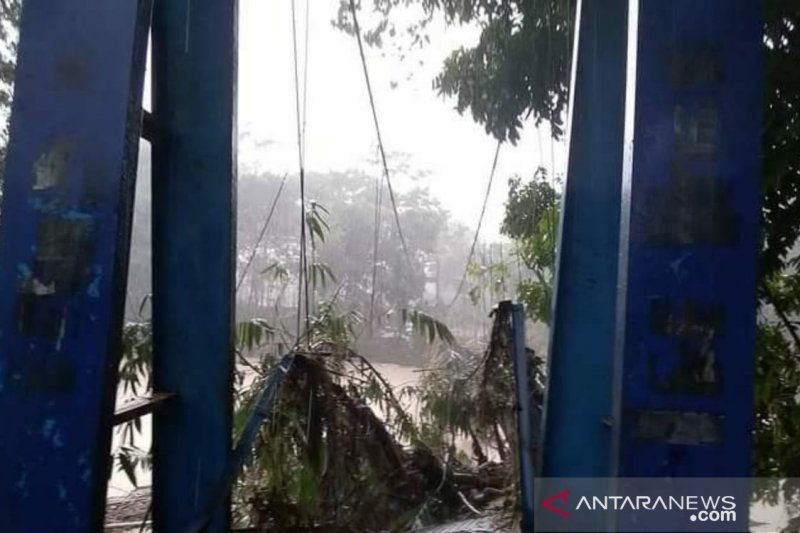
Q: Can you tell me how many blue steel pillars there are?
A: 4